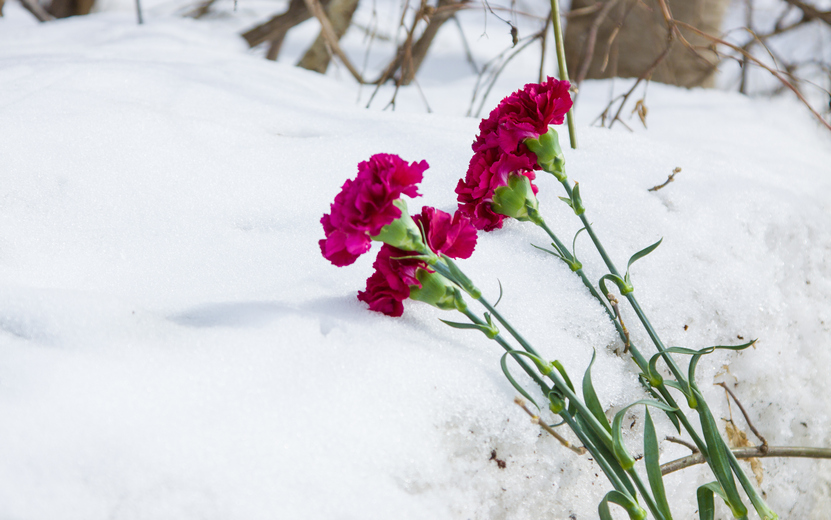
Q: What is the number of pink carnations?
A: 4